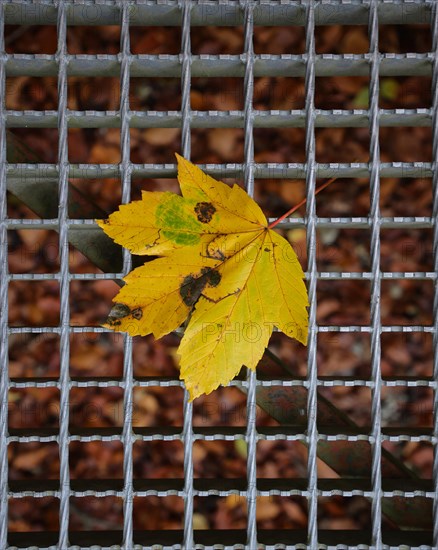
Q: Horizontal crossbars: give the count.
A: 11